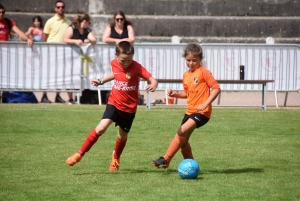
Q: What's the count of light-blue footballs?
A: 1